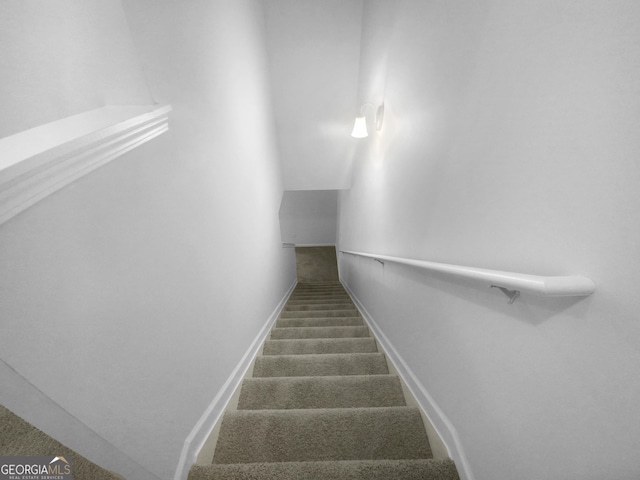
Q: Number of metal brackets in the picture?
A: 2